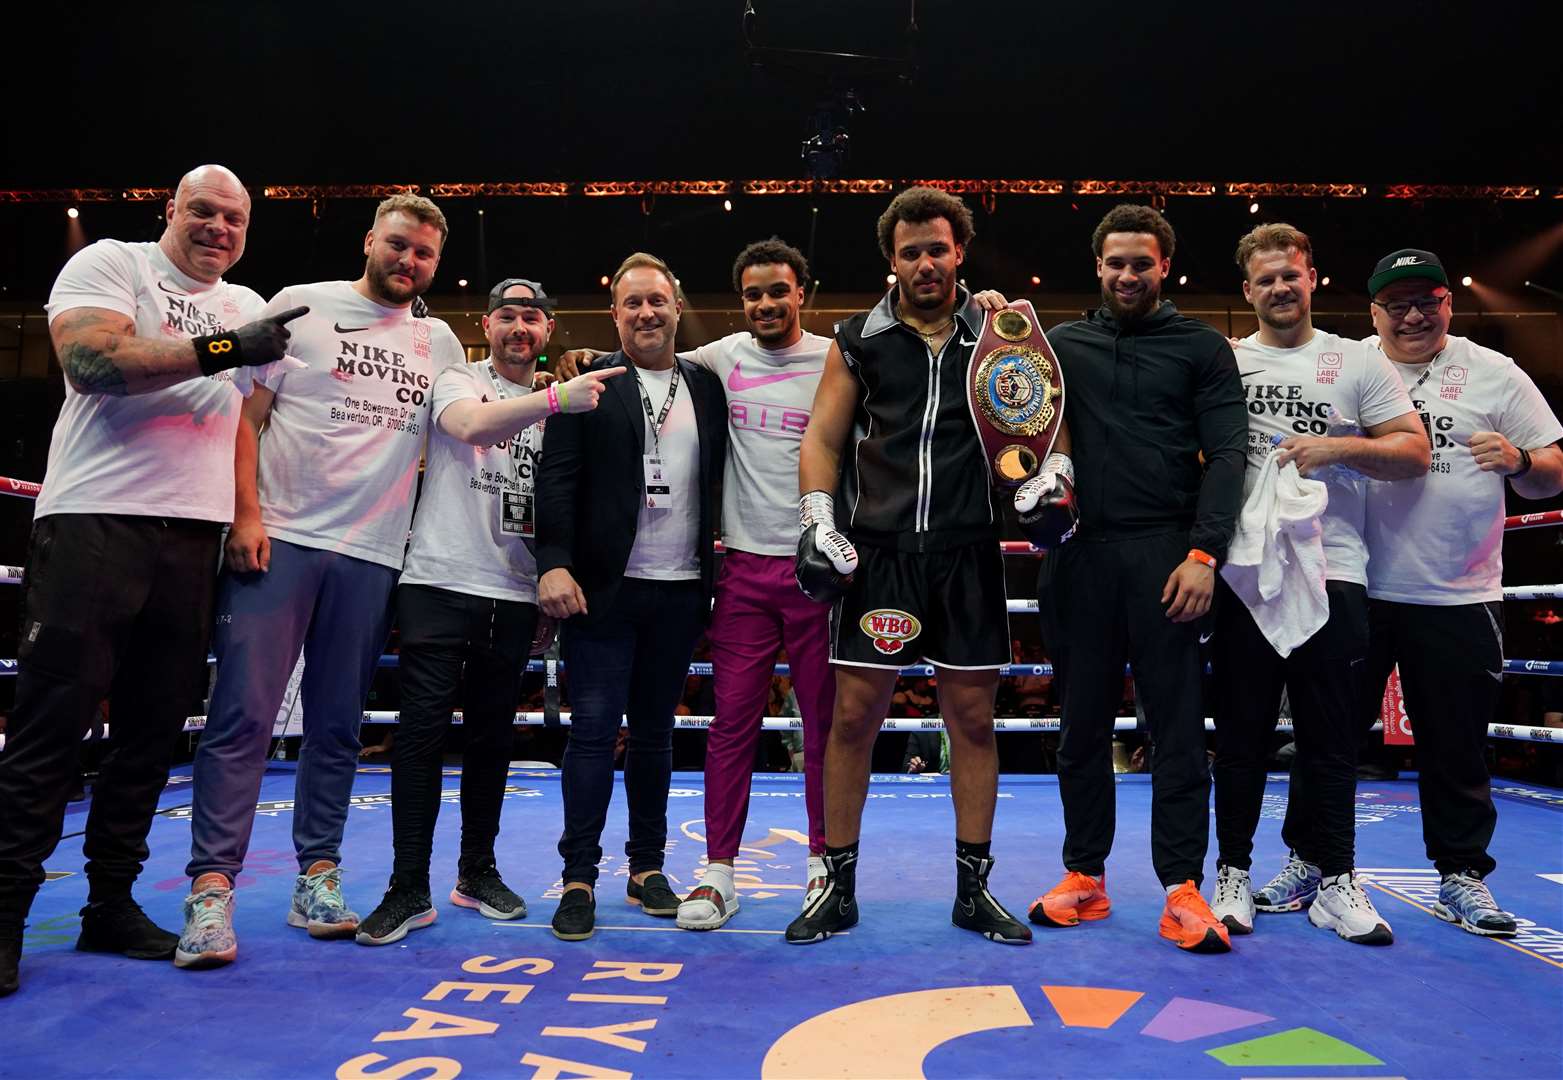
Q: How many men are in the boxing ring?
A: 9